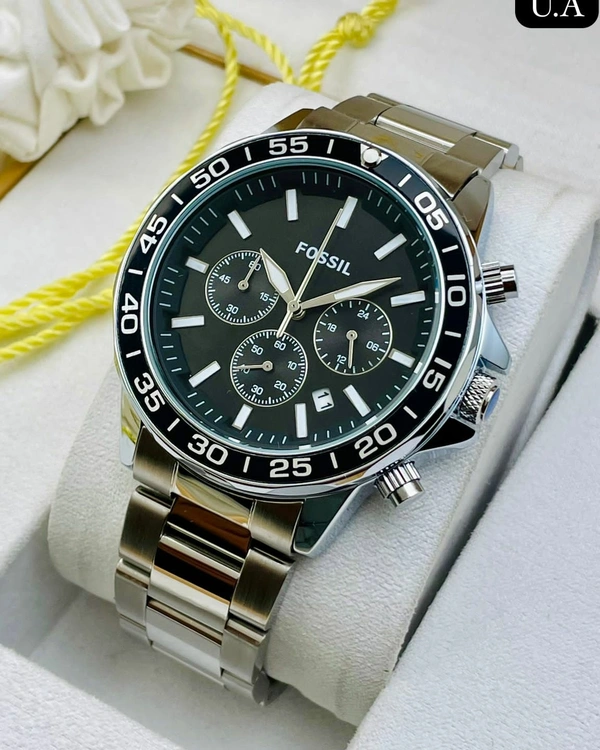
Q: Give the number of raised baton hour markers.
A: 12